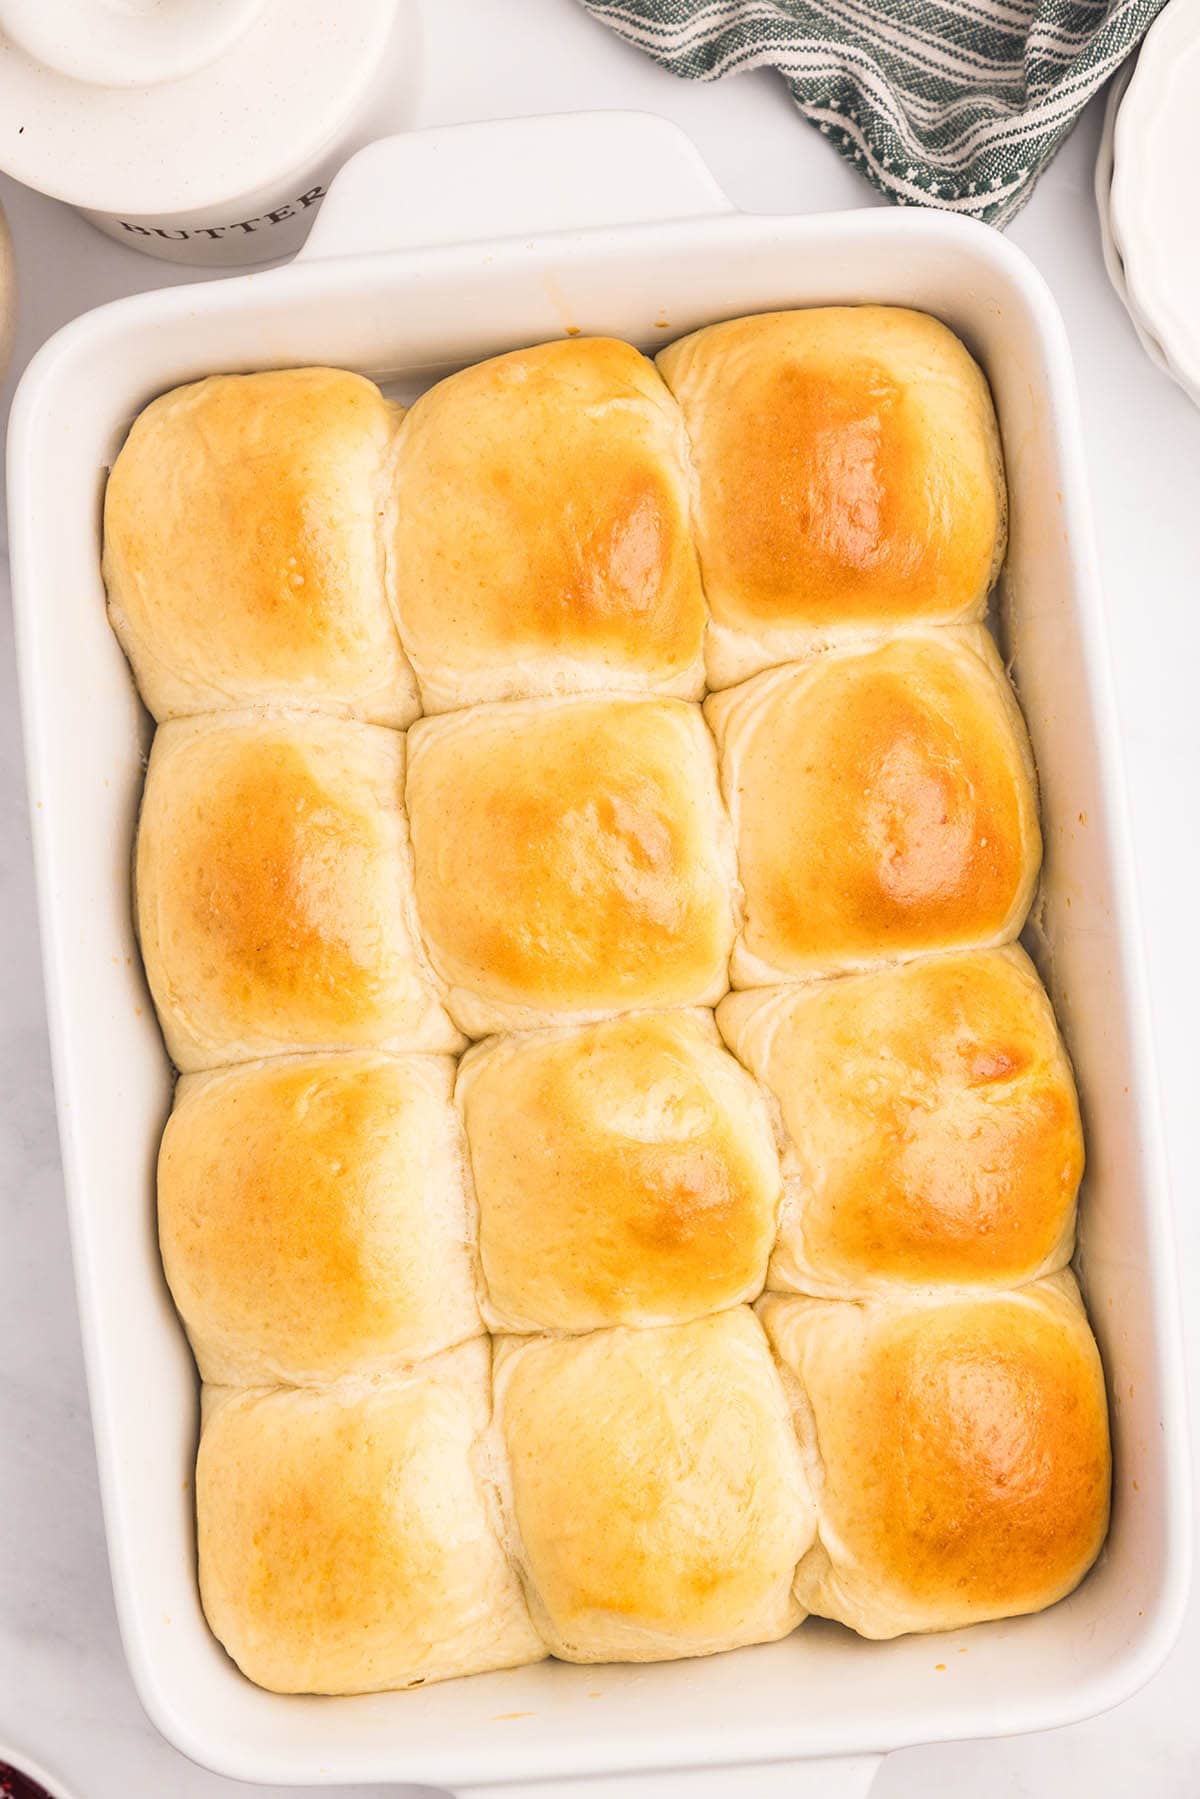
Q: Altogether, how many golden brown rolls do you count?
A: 12